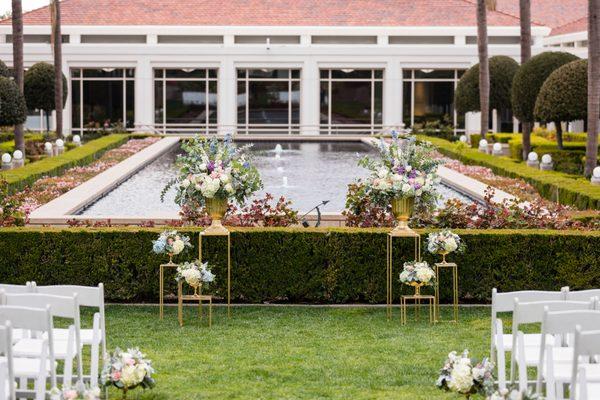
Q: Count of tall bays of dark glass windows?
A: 5